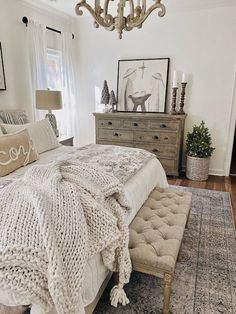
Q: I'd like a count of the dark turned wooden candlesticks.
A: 2